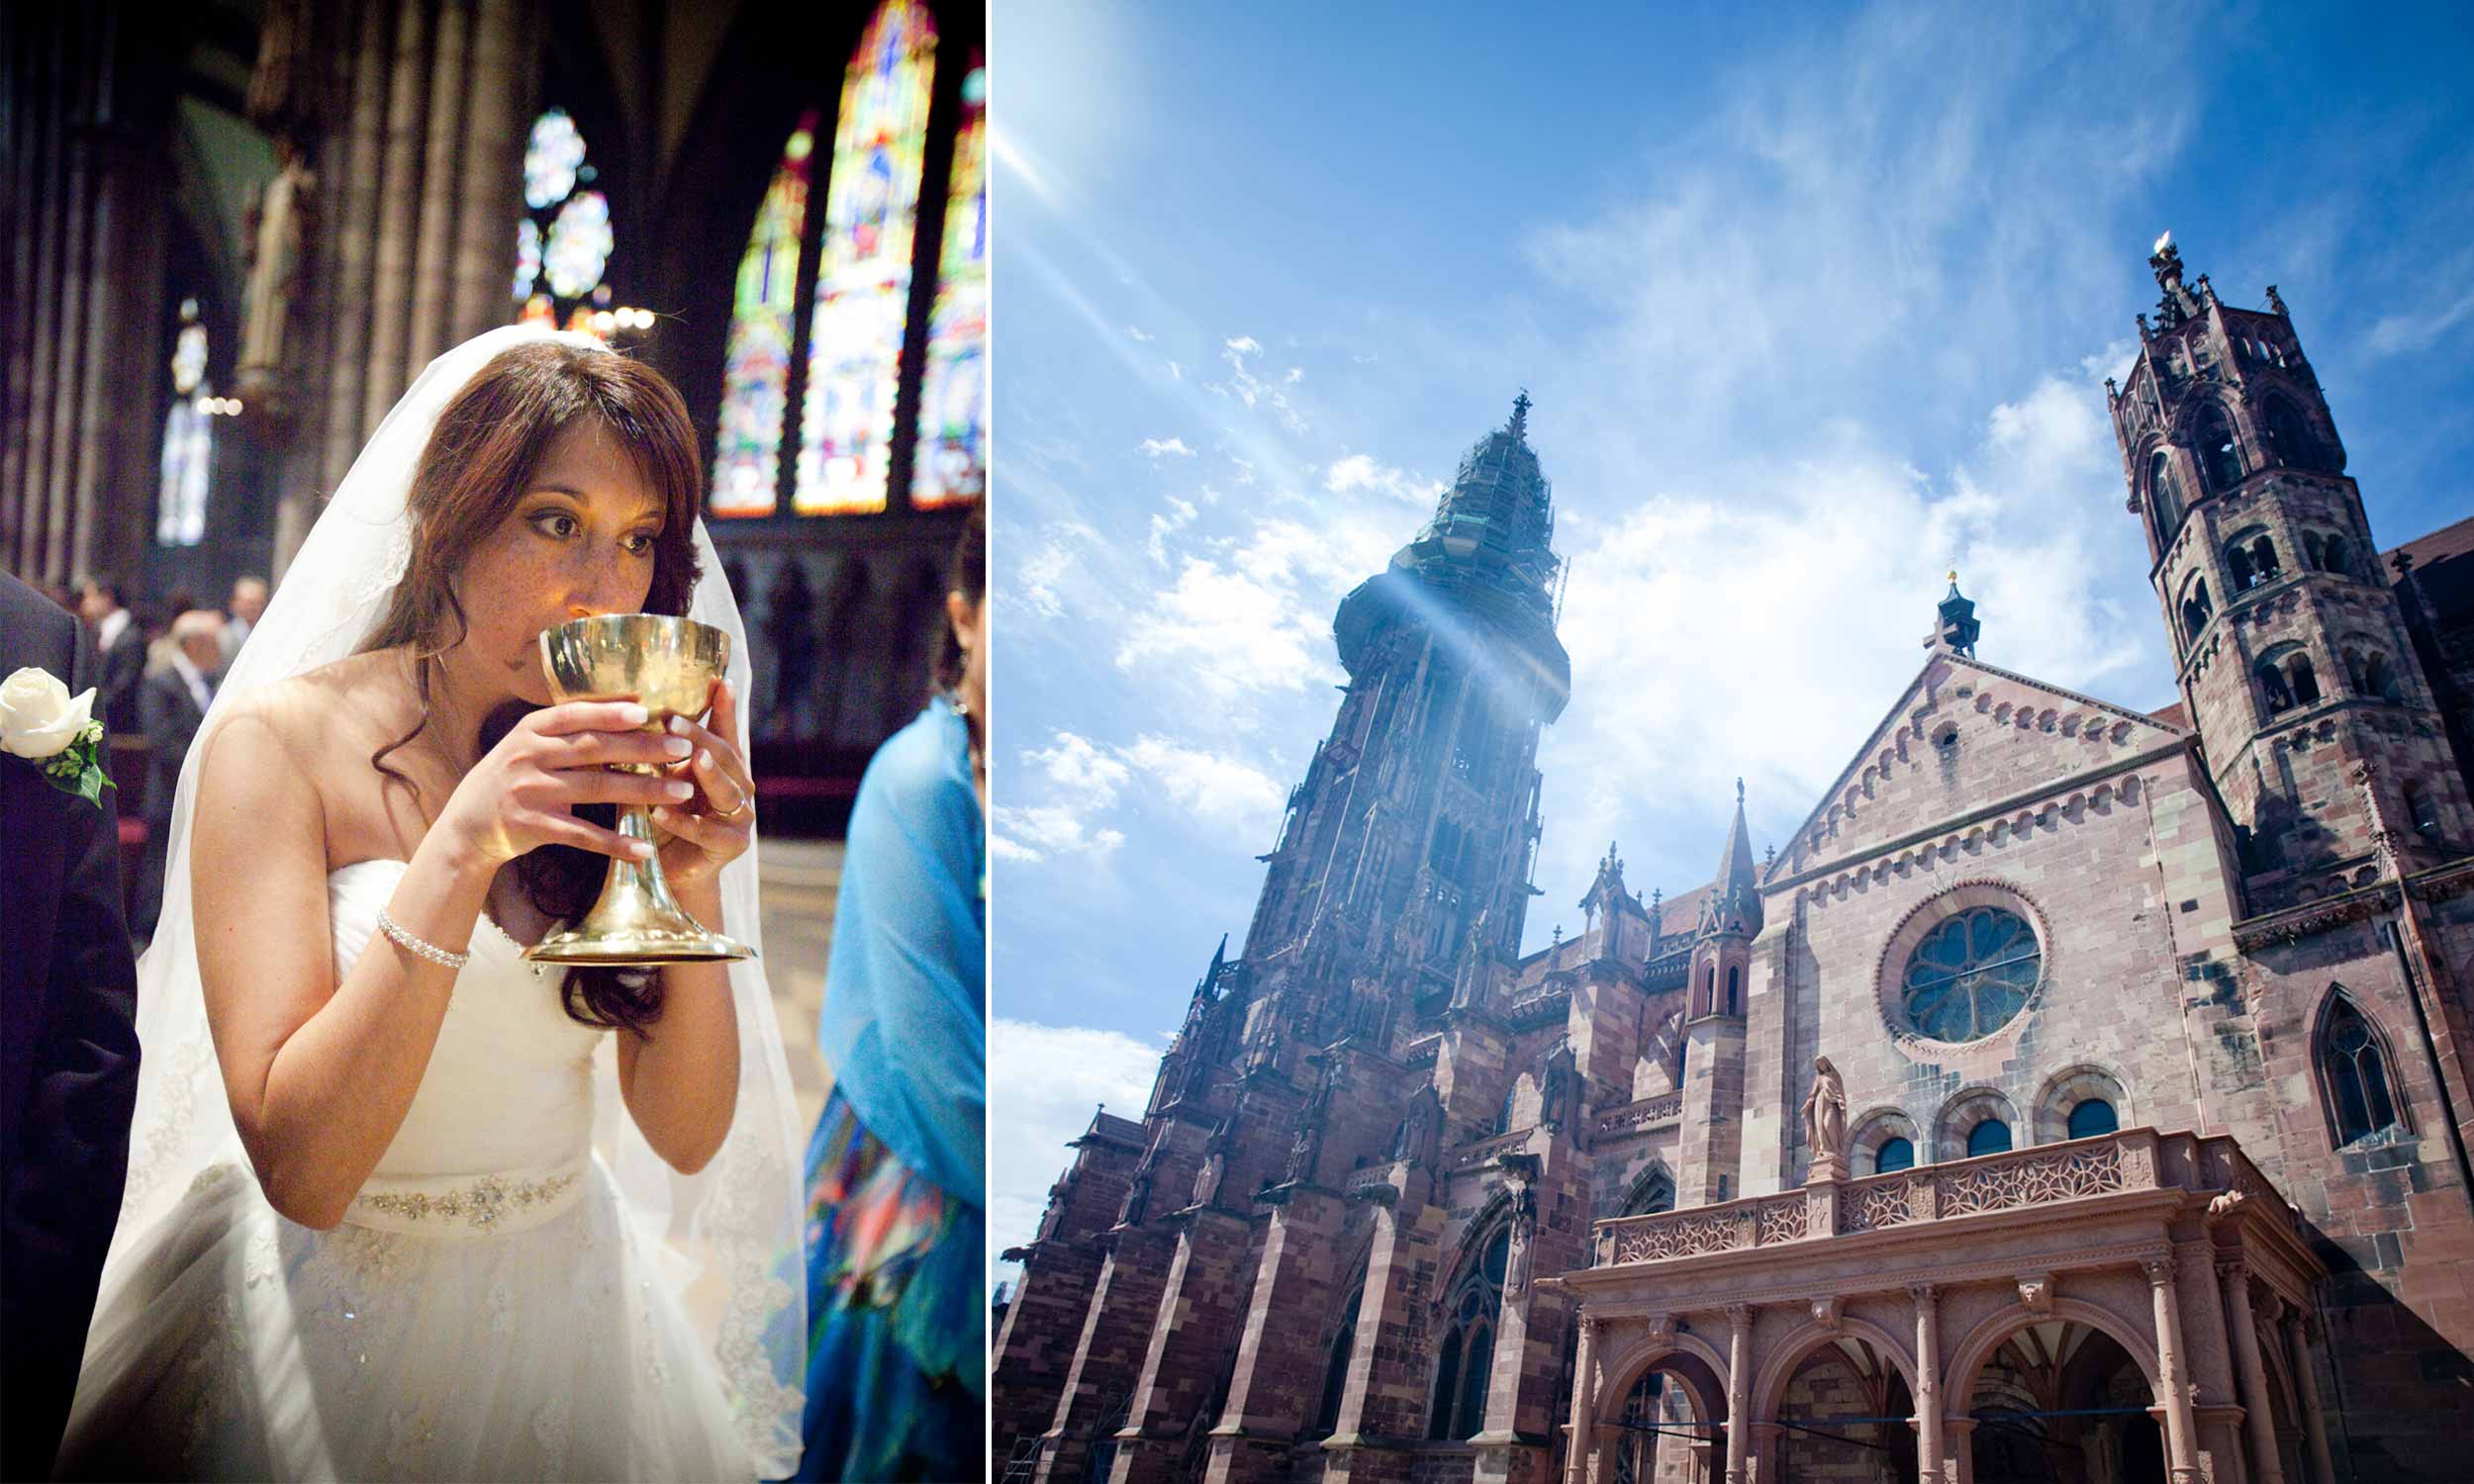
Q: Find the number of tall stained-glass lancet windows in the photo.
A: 3